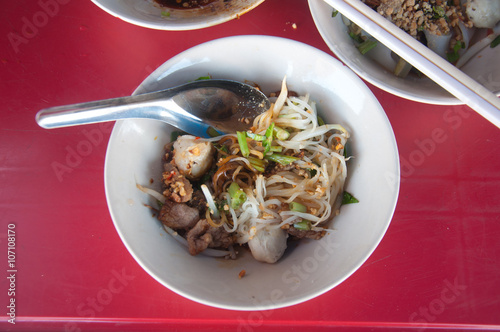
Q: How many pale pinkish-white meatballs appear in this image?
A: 3